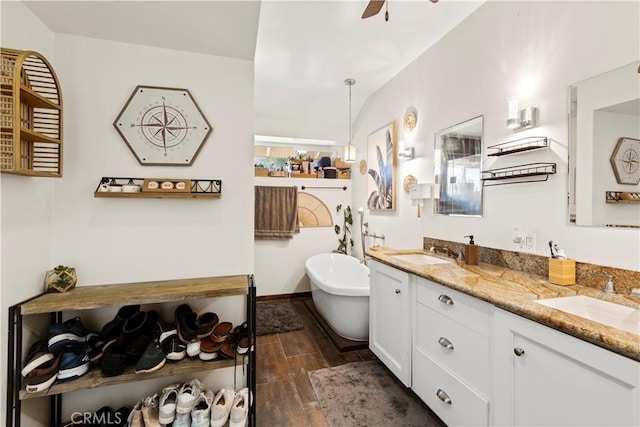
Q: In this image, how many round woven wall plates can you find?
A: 3